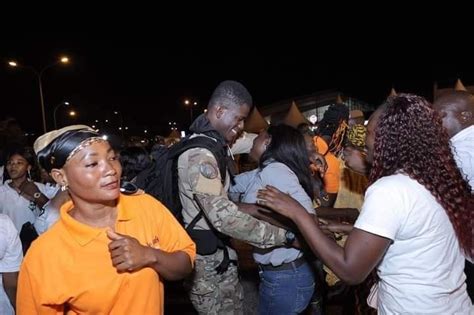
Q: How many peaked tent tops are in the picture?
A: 5